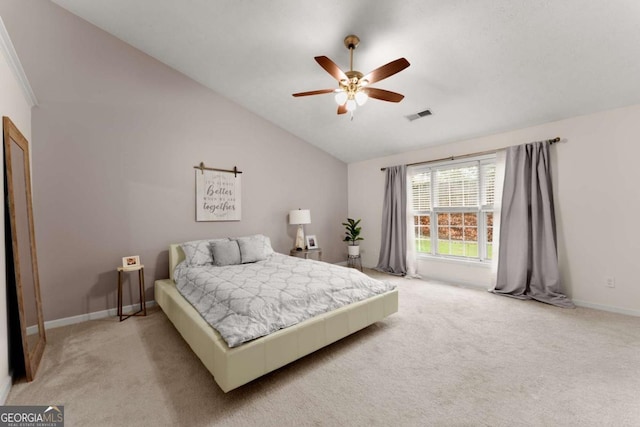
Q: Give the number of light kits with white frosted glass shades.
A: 1